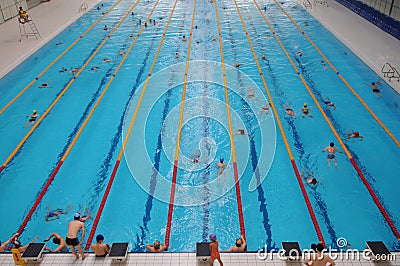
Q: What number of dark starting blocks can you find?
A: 5